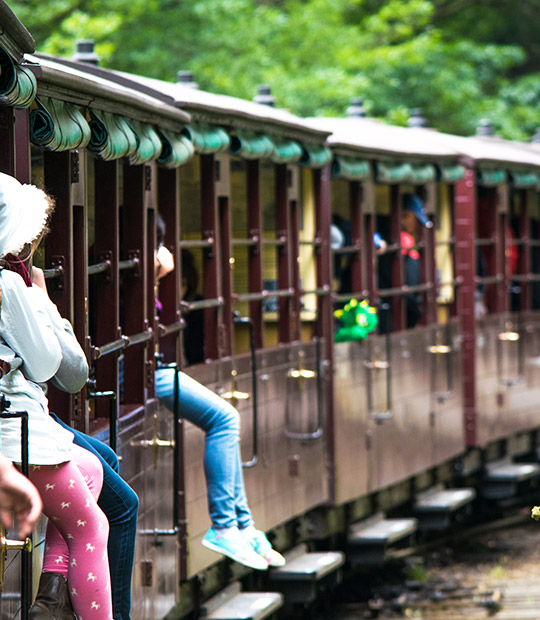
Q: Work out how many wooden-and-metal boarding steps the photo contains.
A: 5